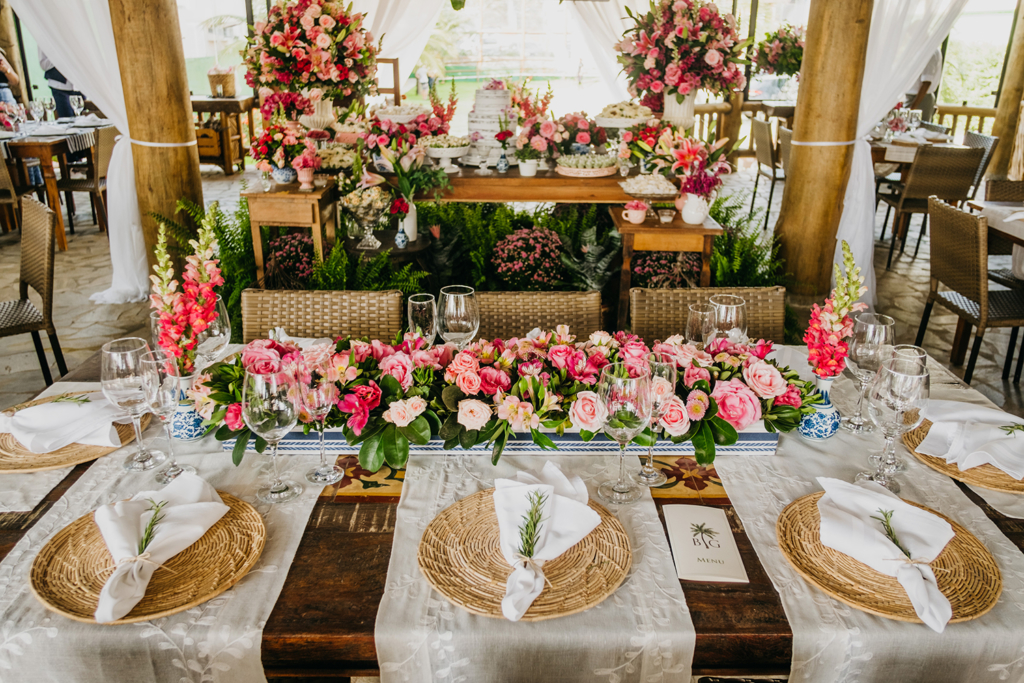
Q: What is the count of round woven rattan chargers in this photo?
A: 5